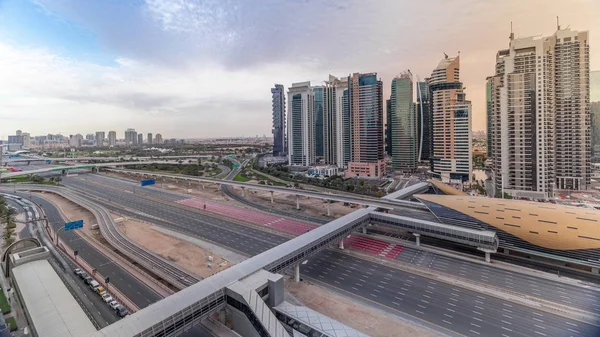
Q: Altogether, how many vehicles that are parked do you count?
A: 8